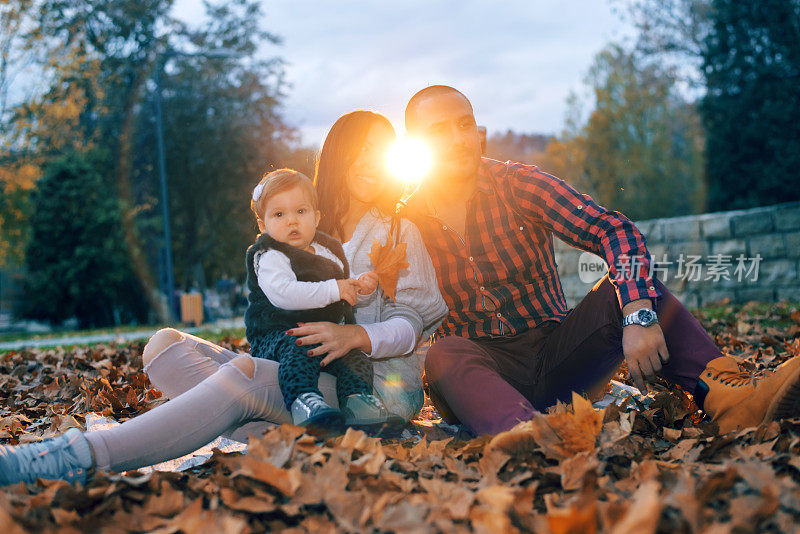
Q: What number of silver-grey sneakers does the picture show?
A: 2